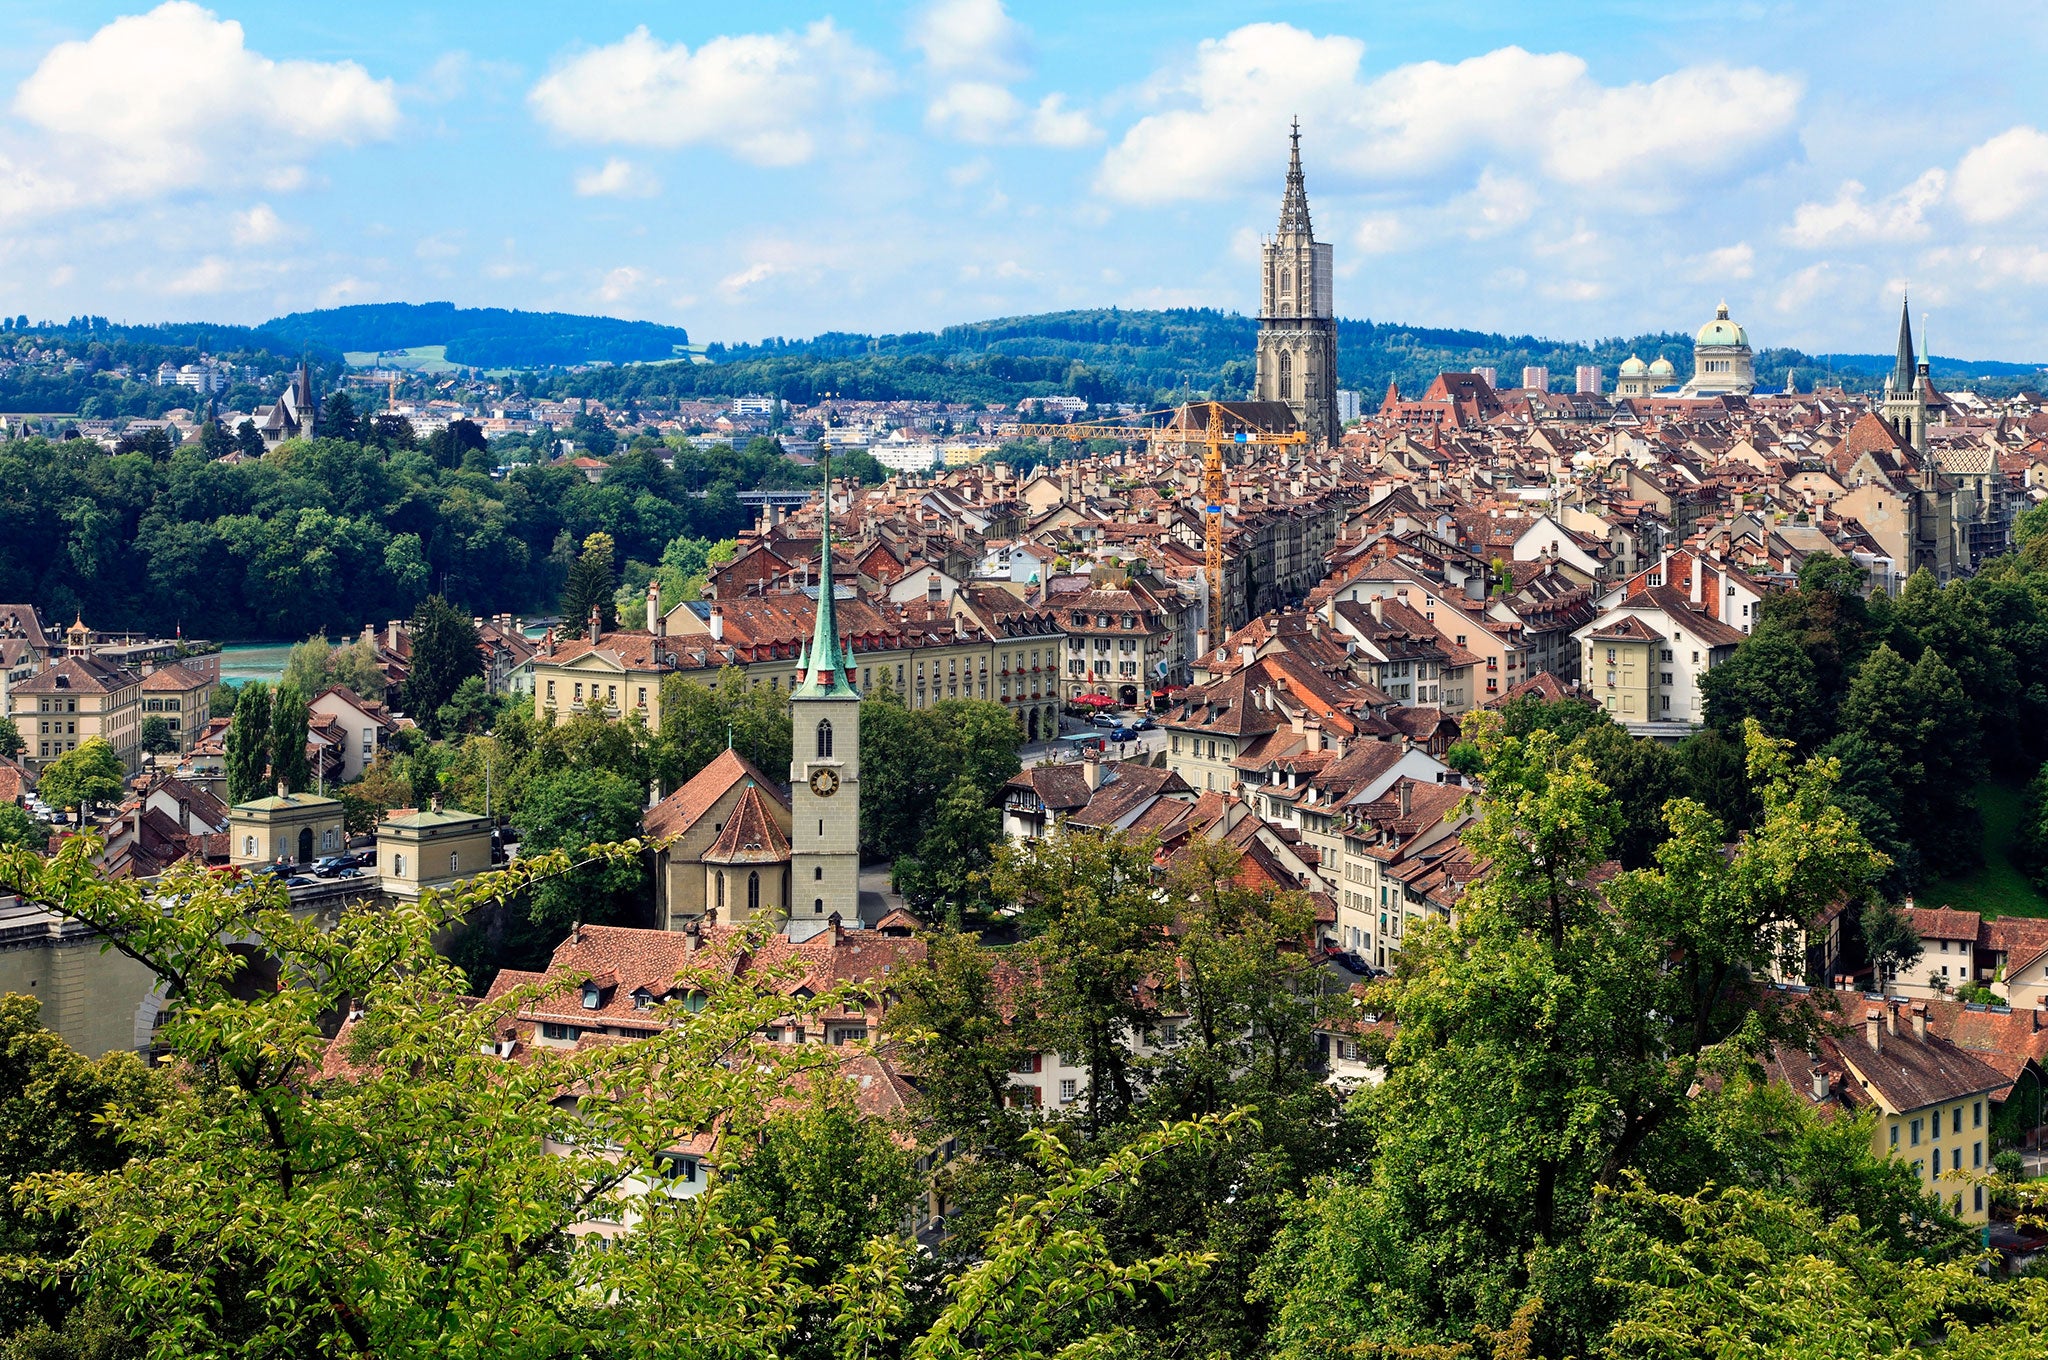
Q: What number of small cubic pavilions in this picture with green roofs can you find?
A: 2